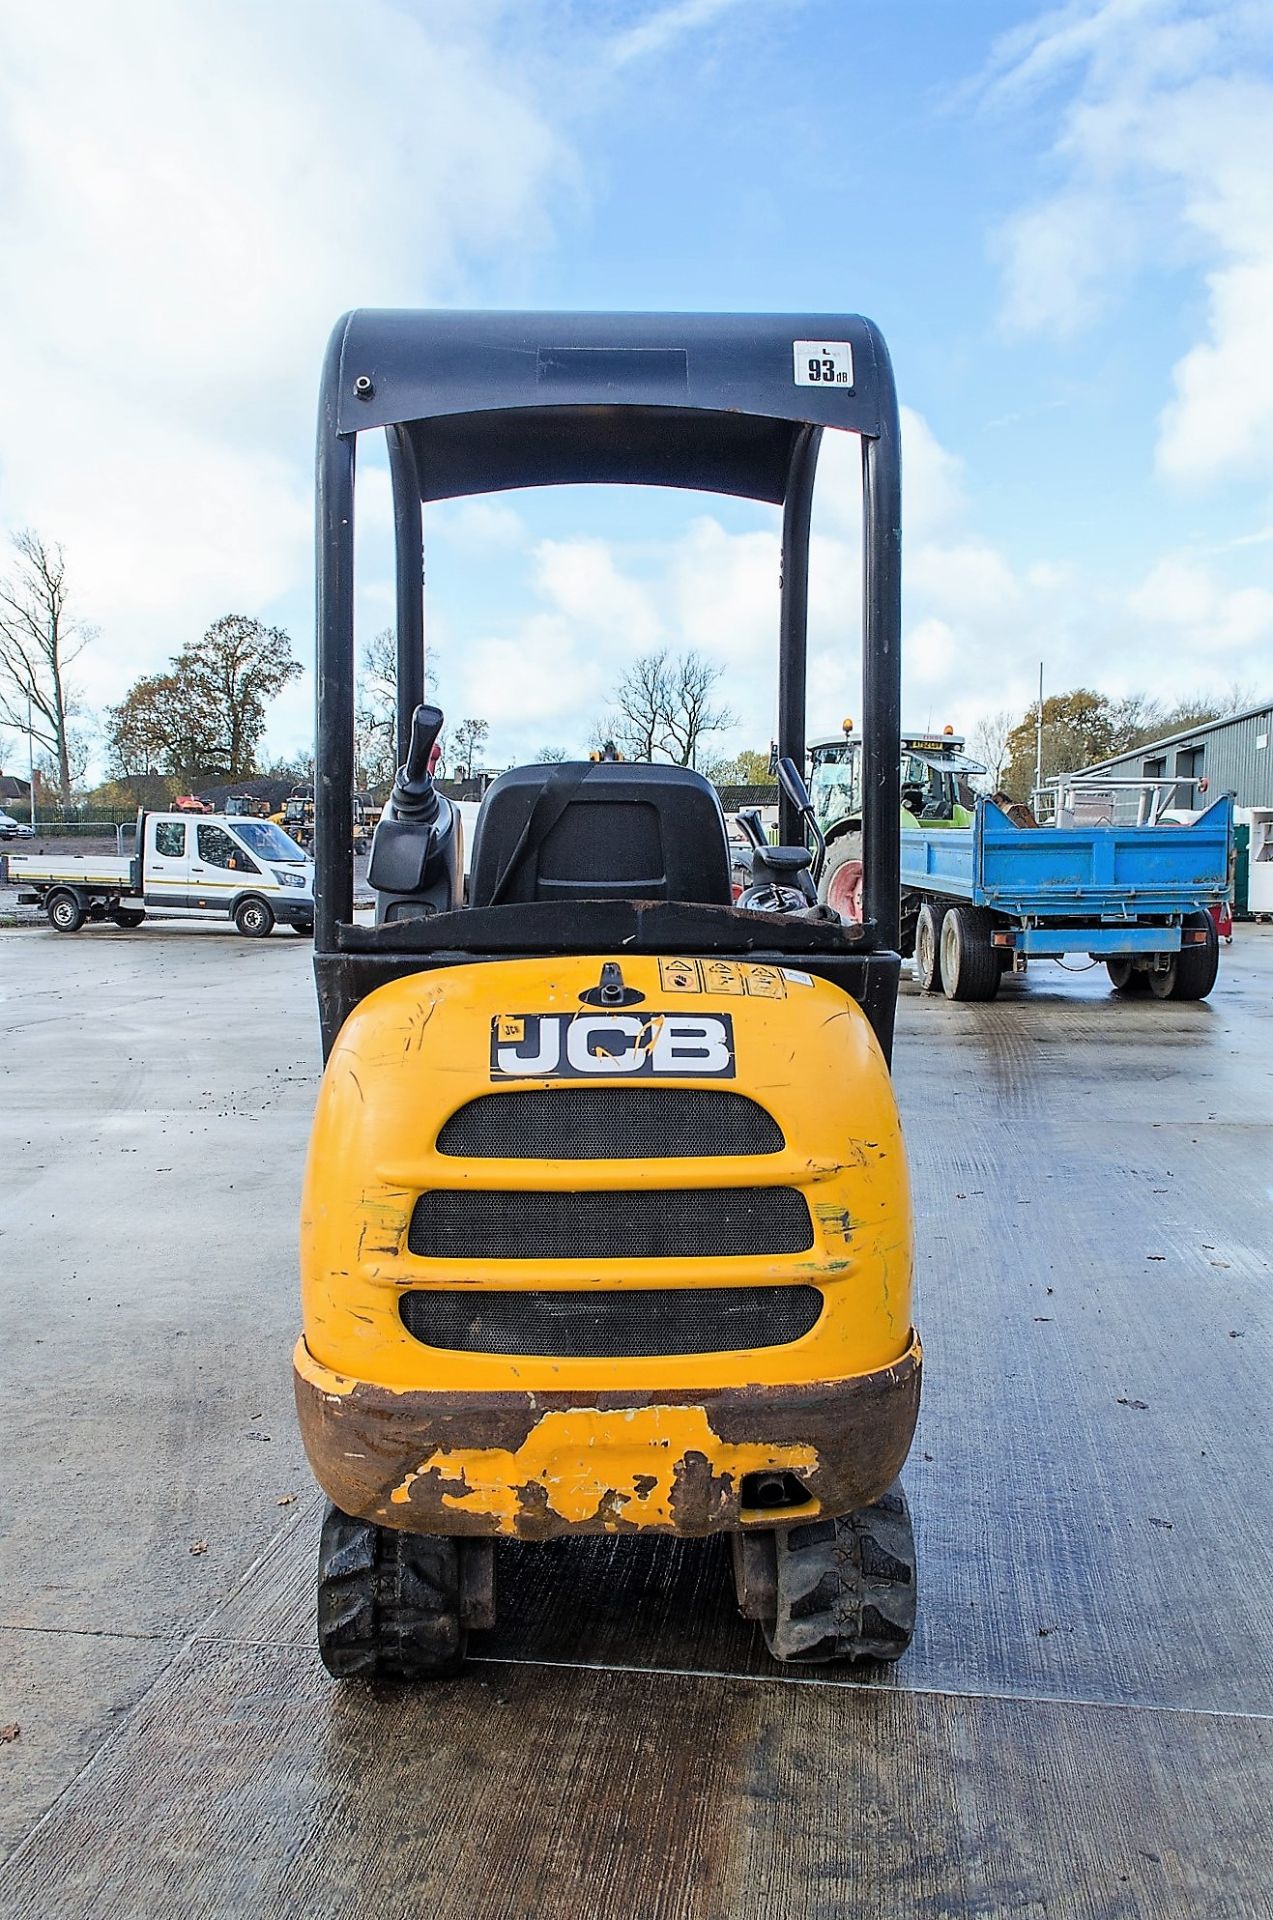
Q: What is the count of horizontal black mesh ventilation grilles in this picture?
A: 3